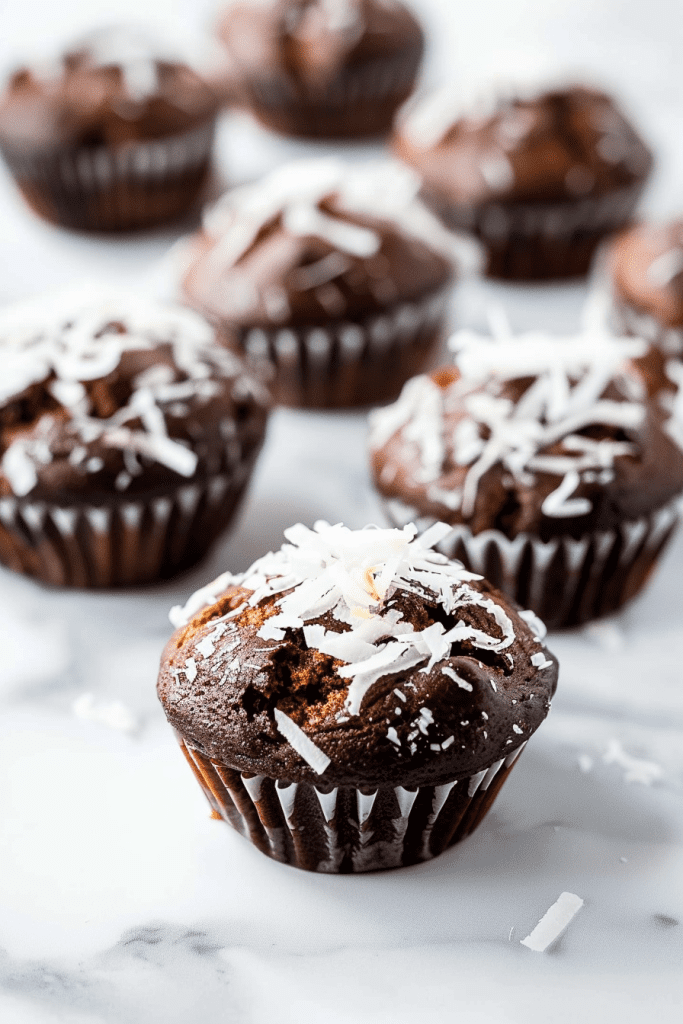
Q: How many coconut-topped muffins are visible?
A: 8